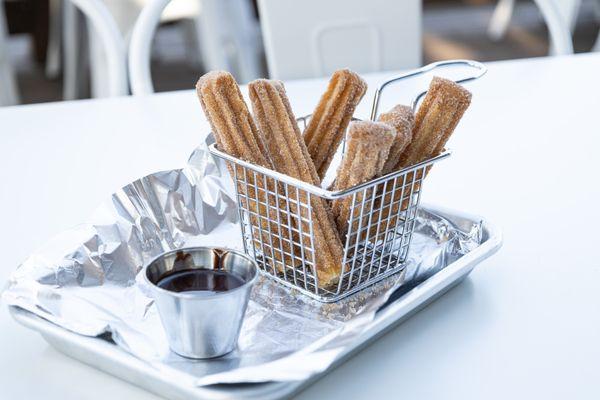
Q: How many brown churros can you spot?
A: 6